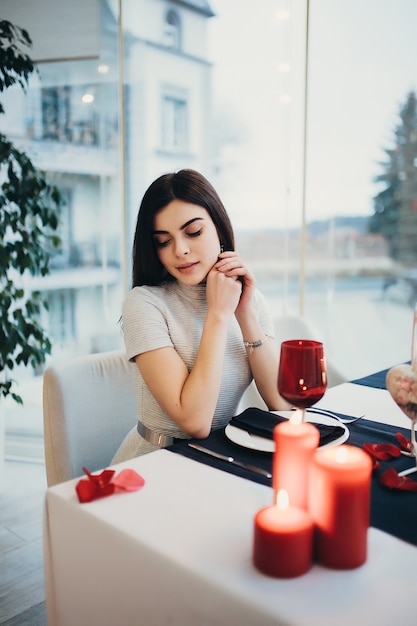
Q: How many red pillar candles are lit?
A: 3